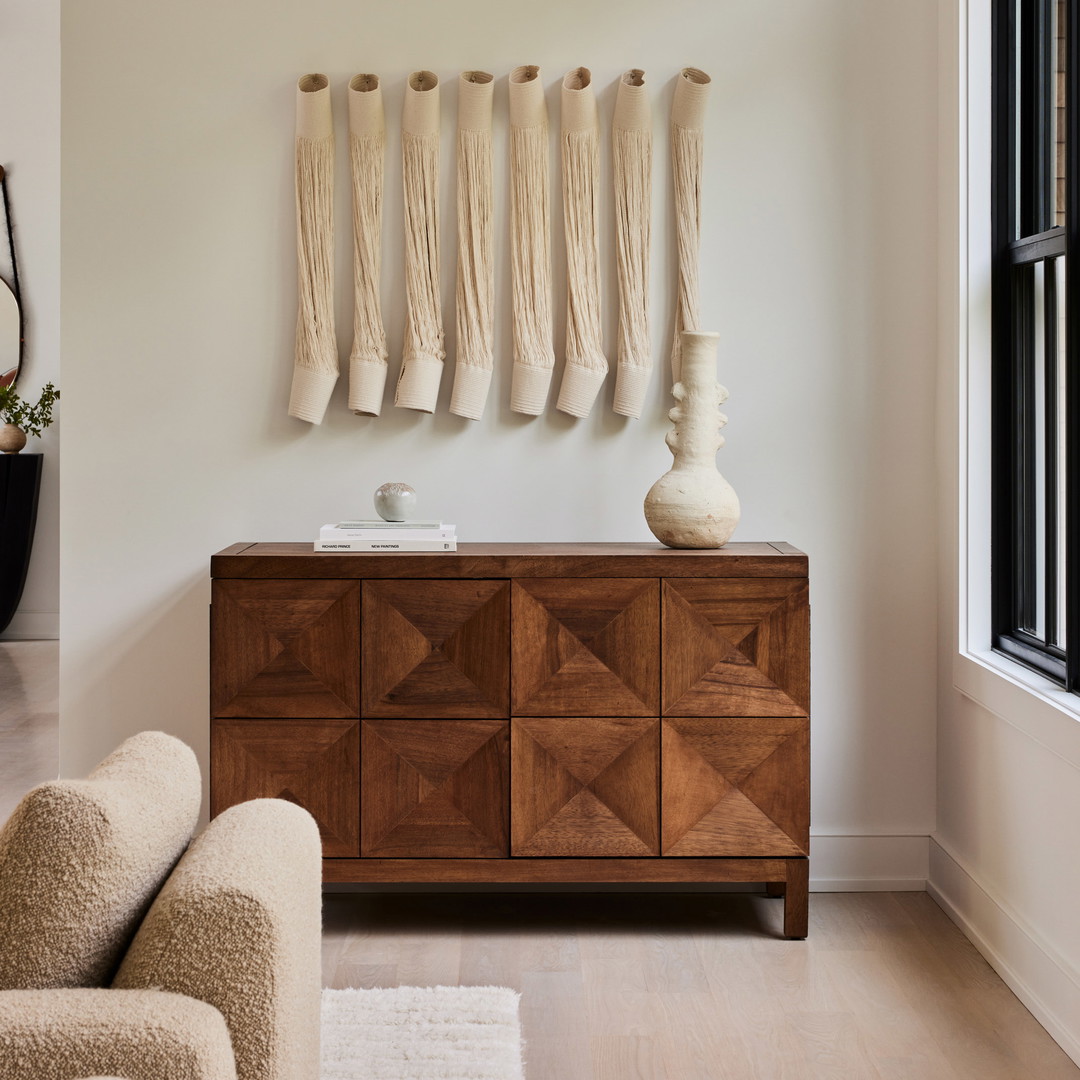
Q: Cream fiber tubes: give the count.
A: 8